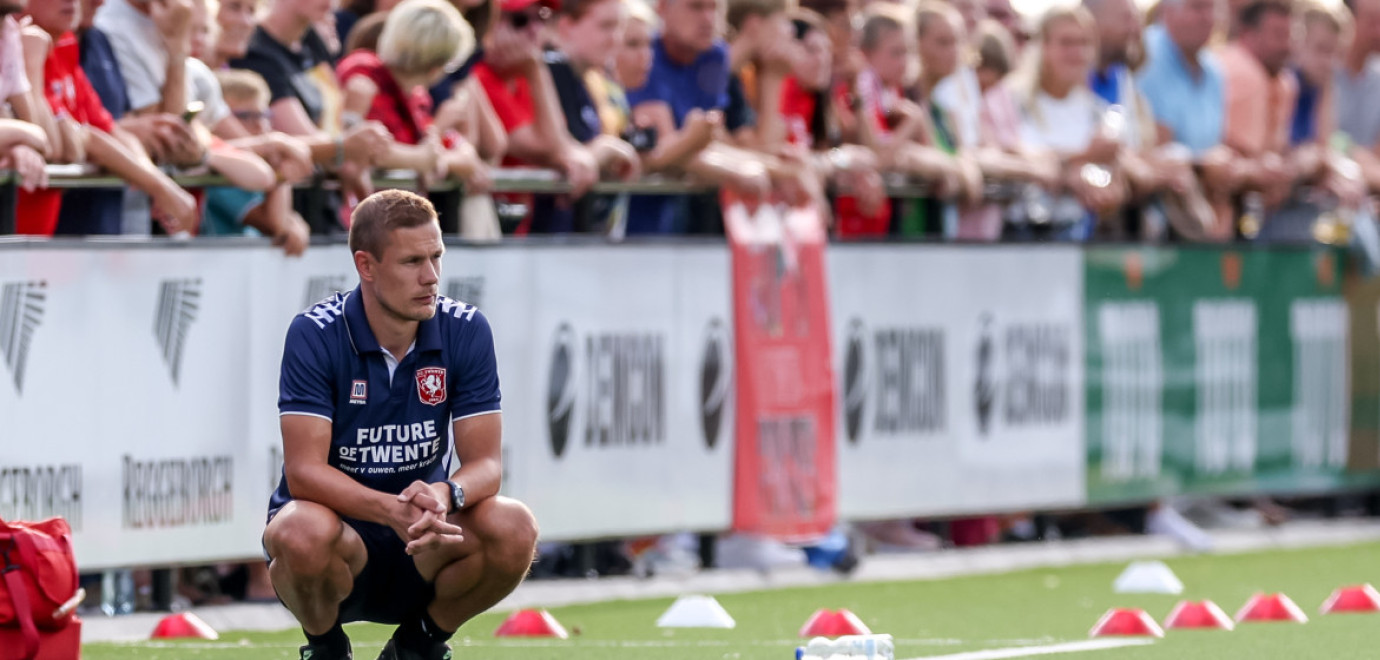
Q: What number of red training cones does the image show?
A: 7